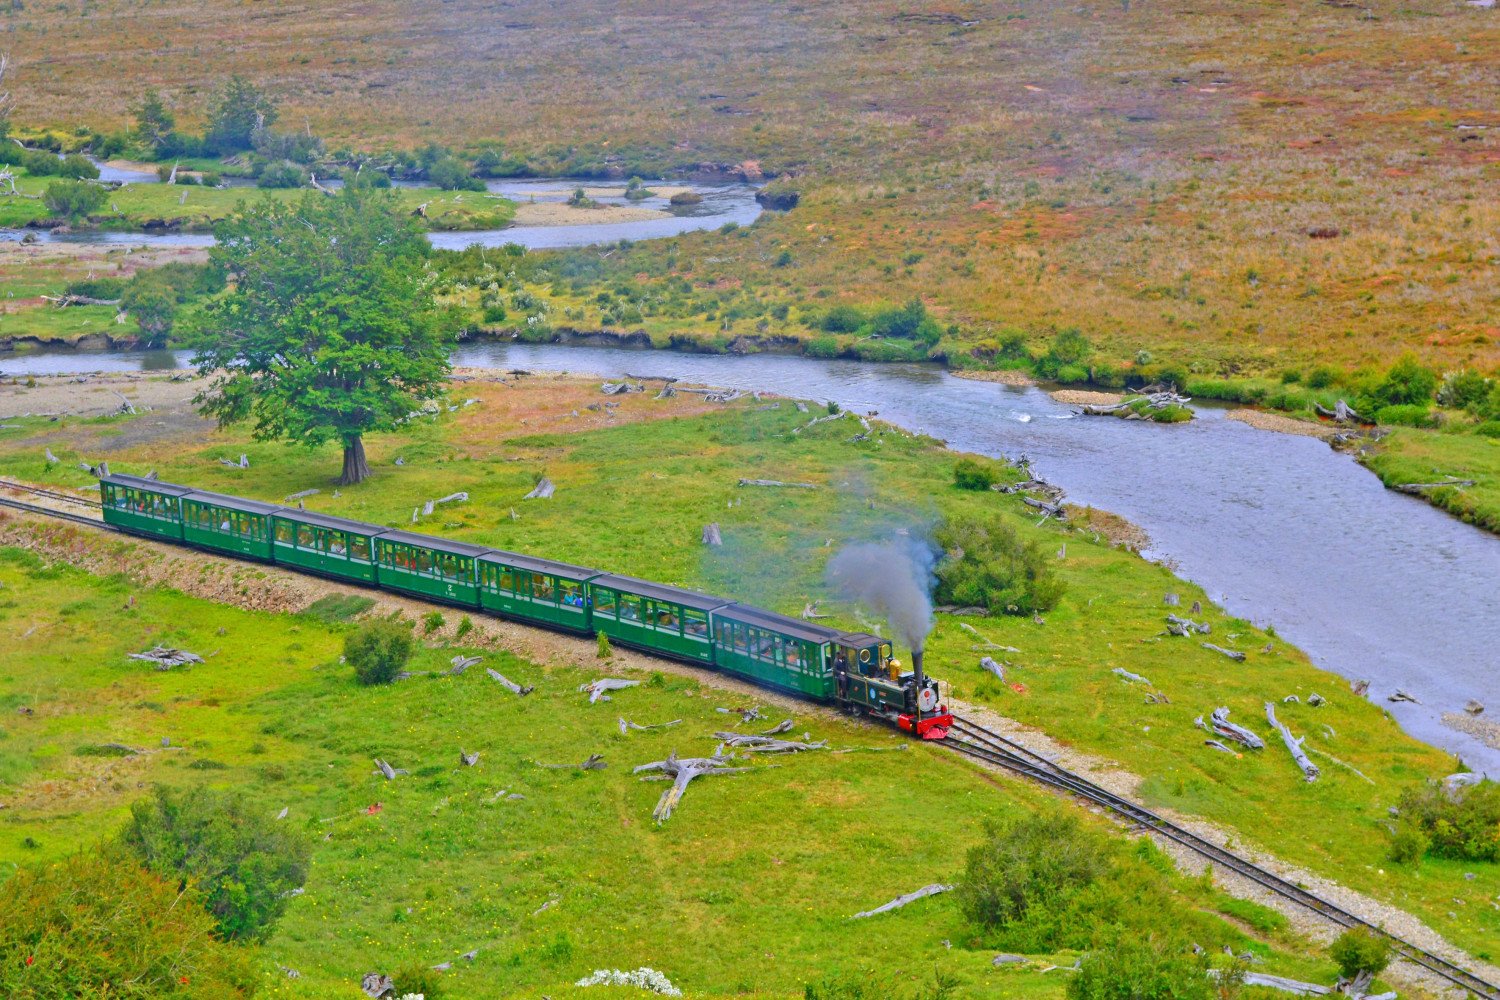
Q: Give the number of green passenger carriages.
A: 7